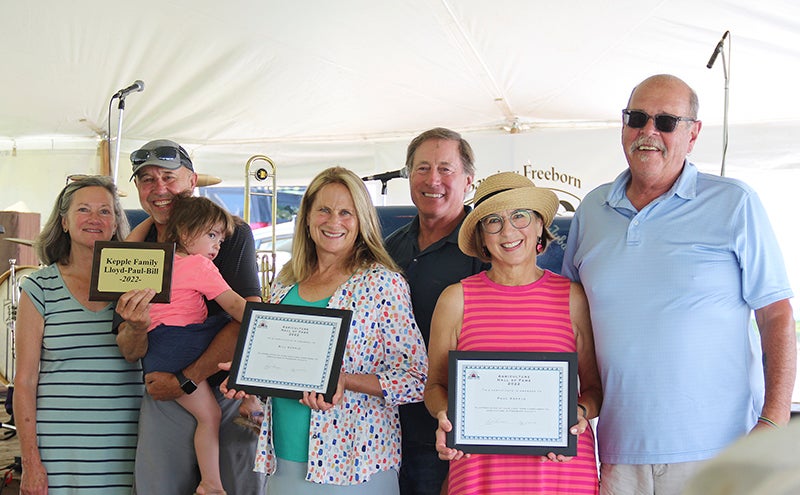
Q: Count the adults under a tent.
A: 6